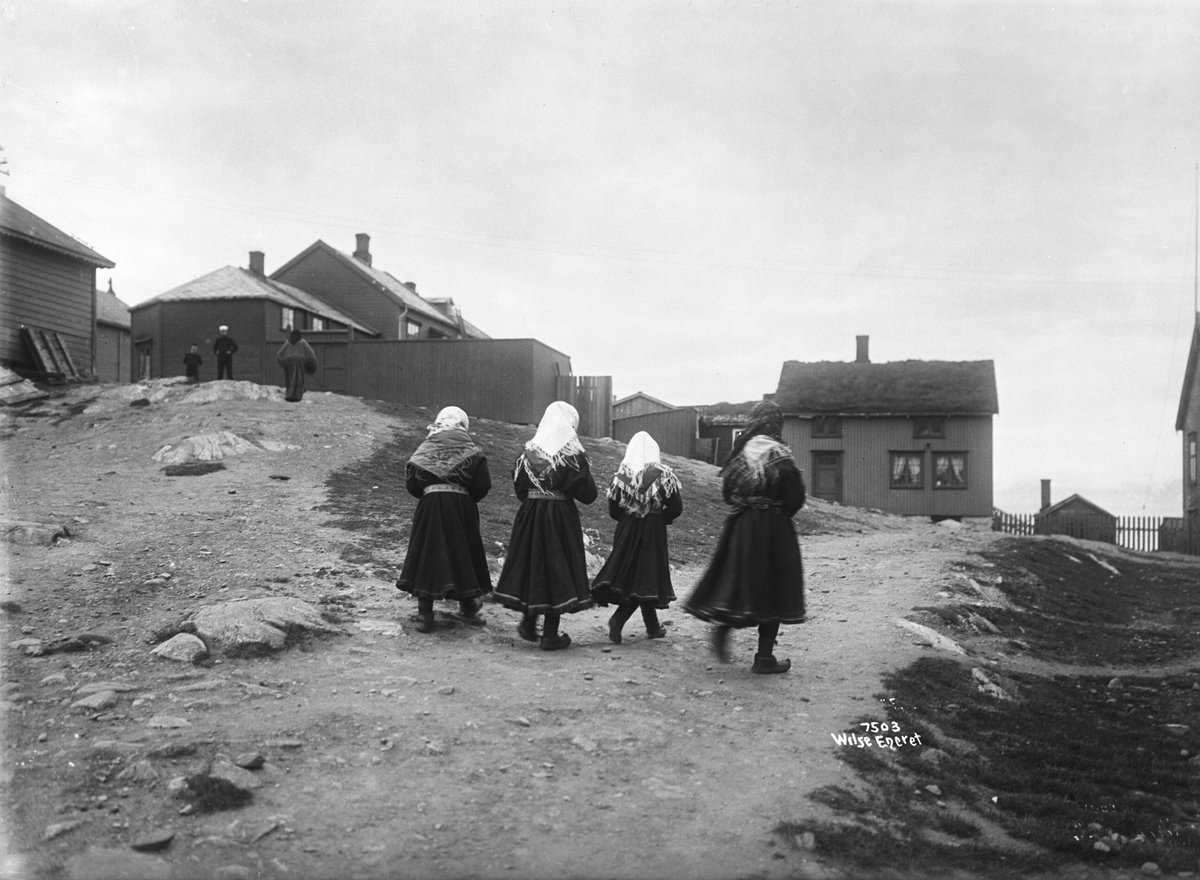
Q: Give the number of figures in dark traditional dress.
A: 4